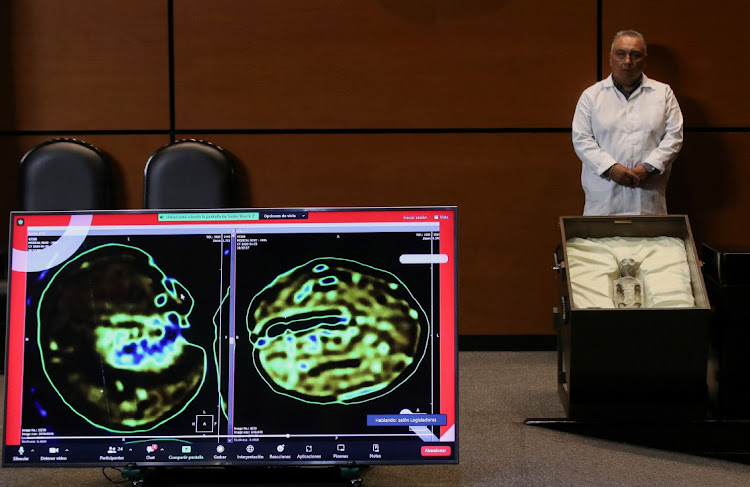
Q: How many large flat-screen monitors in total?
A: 1